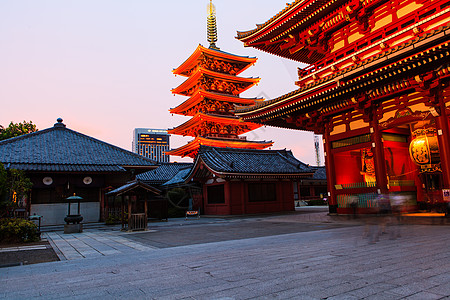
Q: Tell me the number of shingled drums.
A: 0